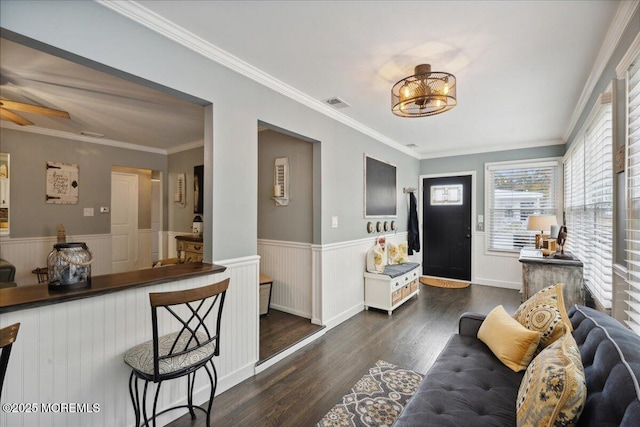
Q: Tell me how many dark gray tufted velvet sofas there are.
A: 1